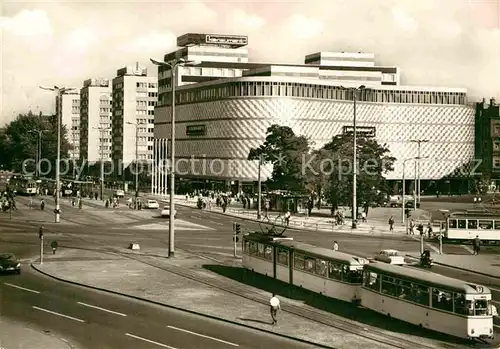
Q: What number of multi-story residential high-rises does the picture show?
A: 3